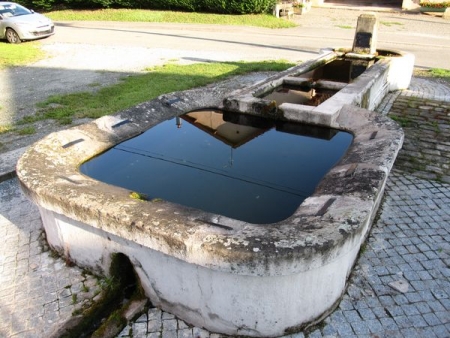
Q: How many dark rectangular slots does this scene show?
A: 8